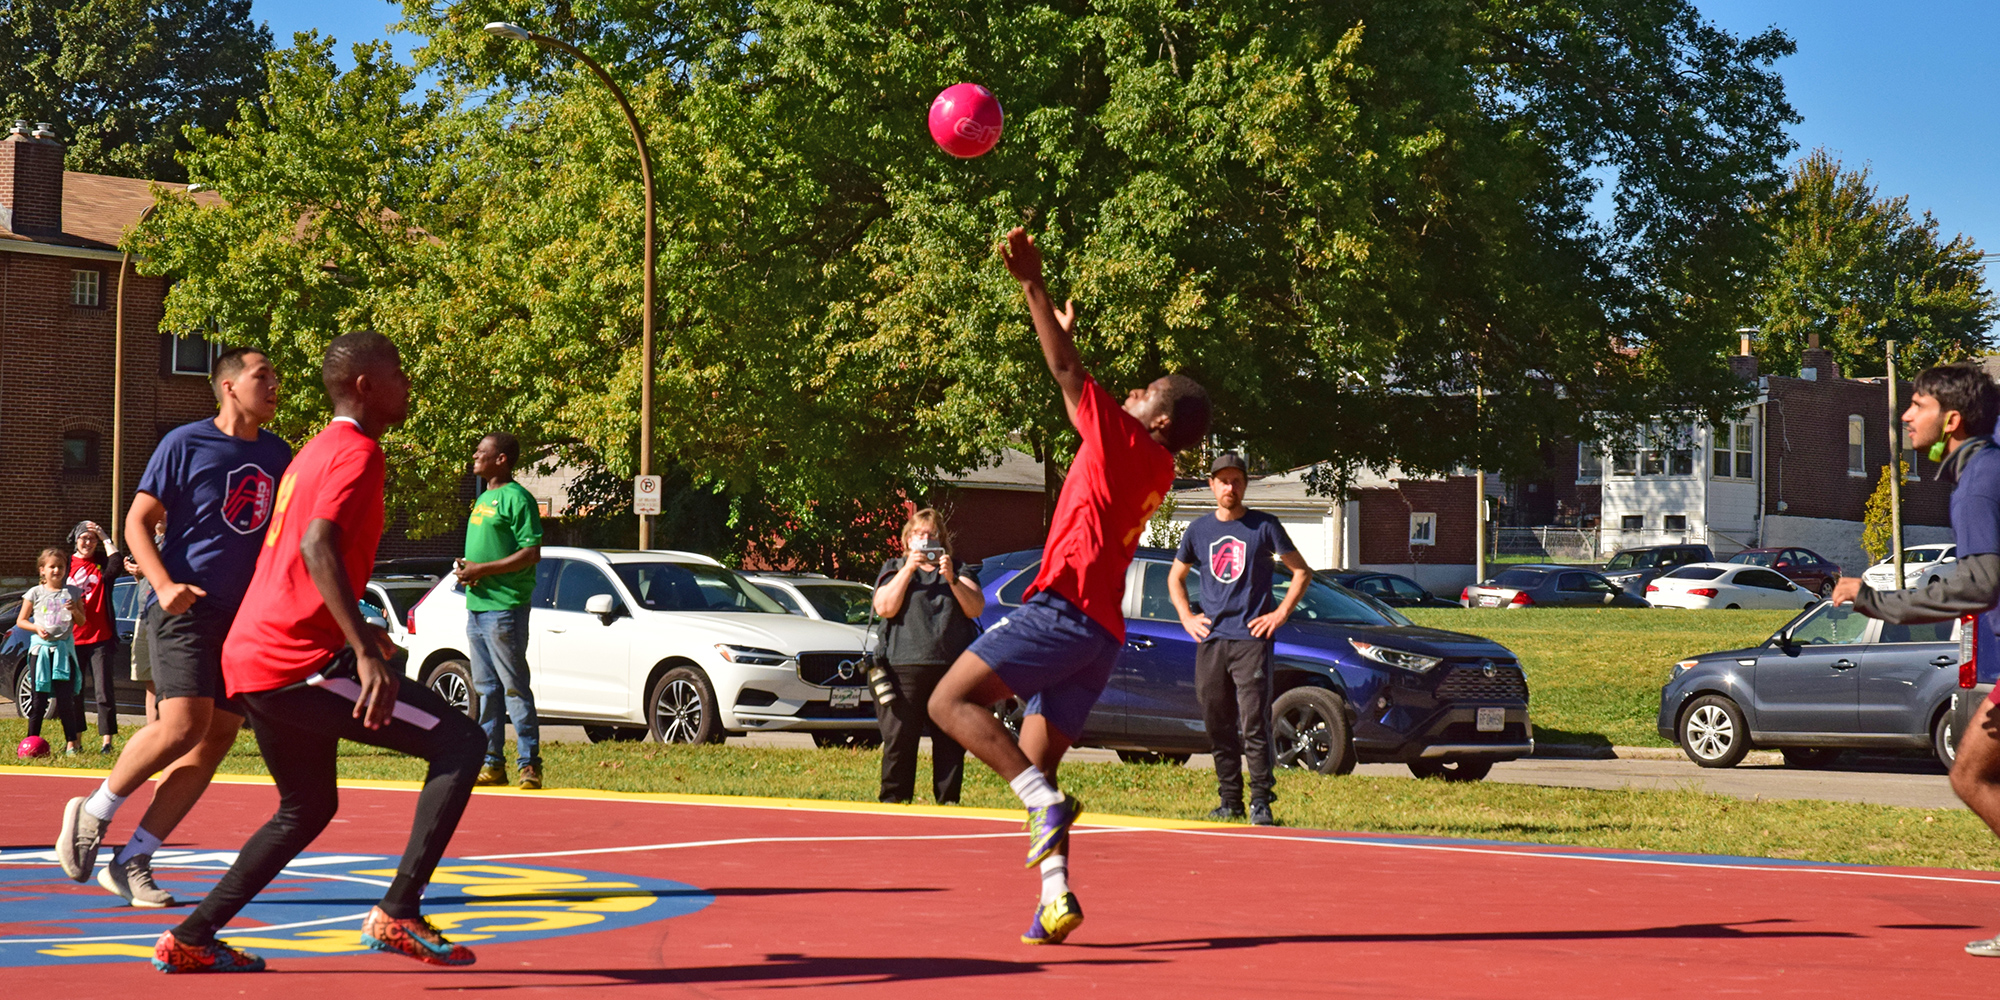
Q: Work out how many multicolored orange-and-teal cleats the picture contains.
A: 2